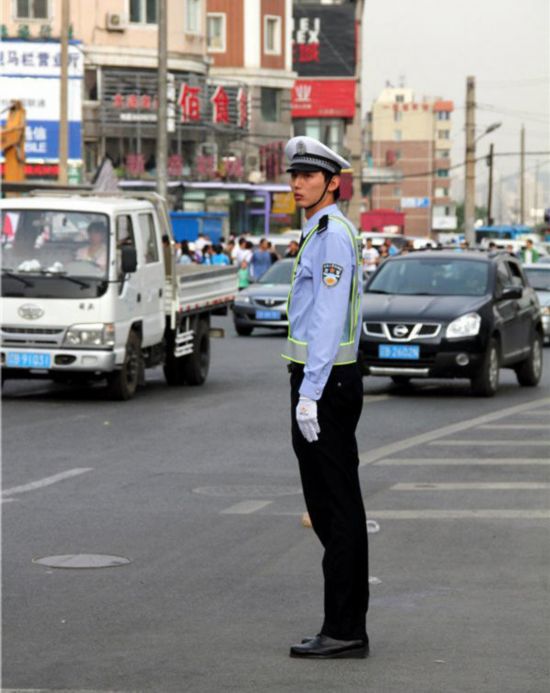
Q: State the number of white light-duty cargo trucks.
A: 1